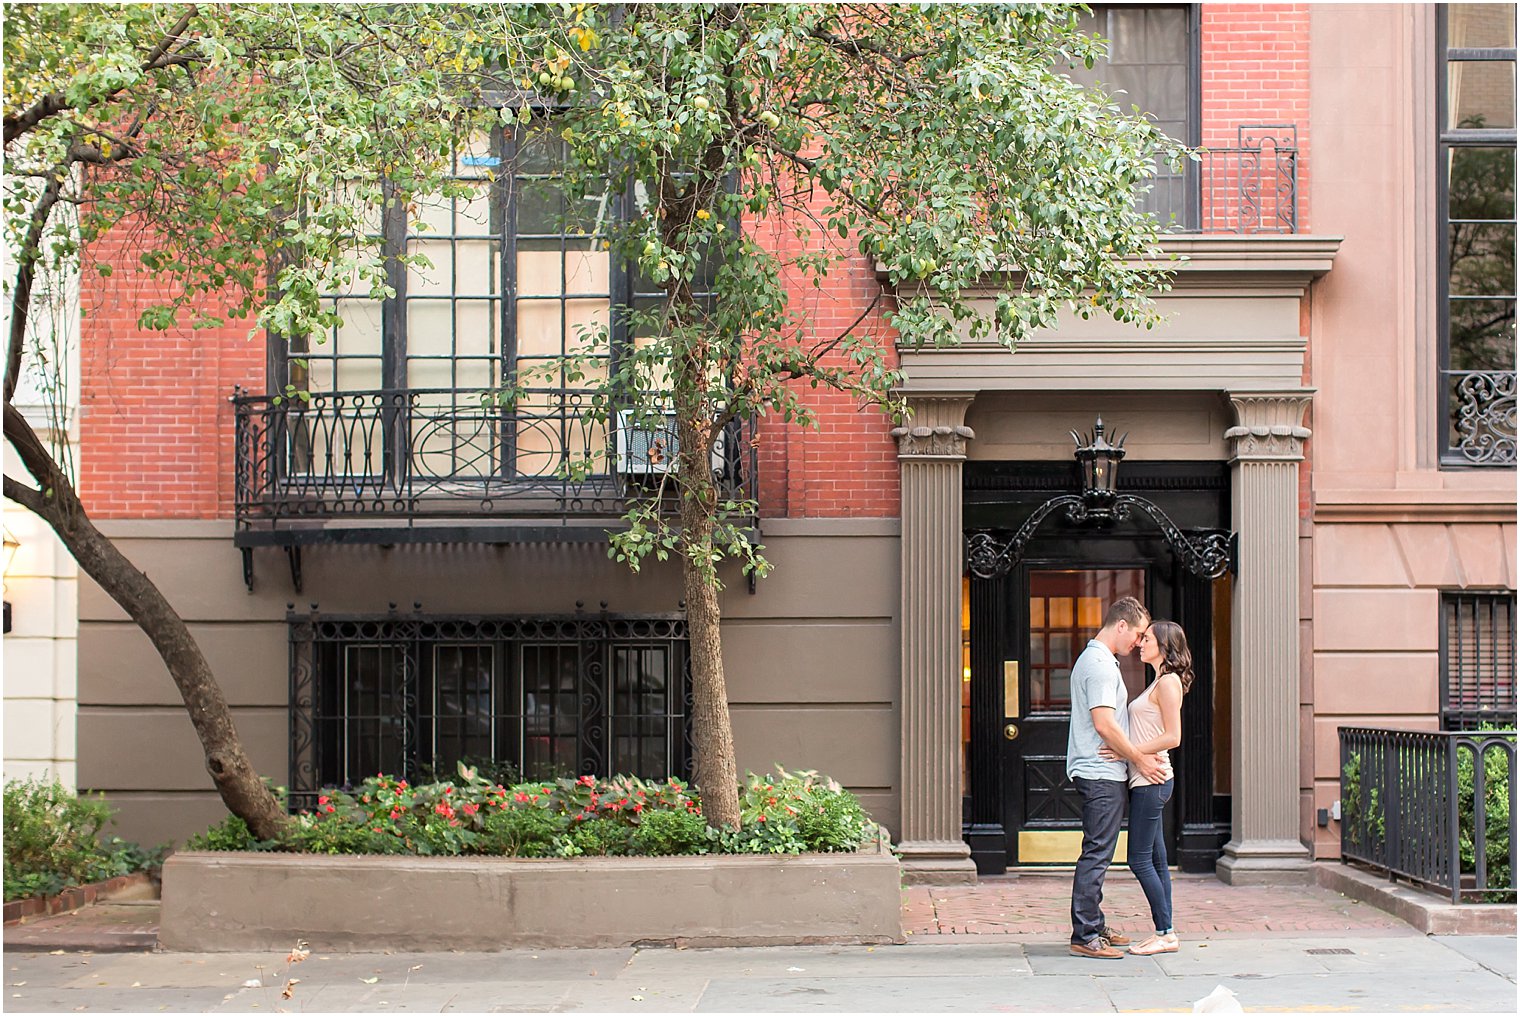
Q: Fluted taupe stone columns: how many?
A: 2